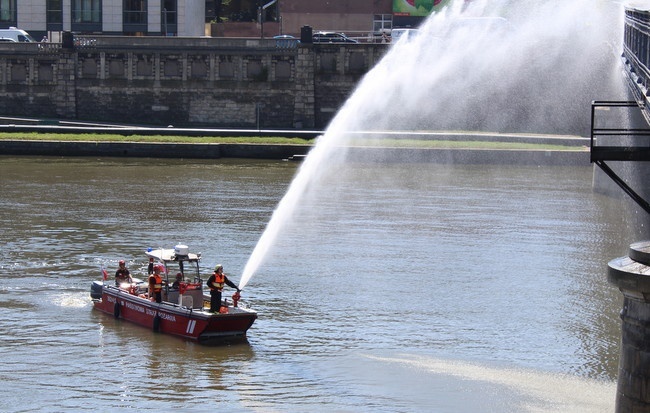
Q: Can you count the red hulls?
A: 1